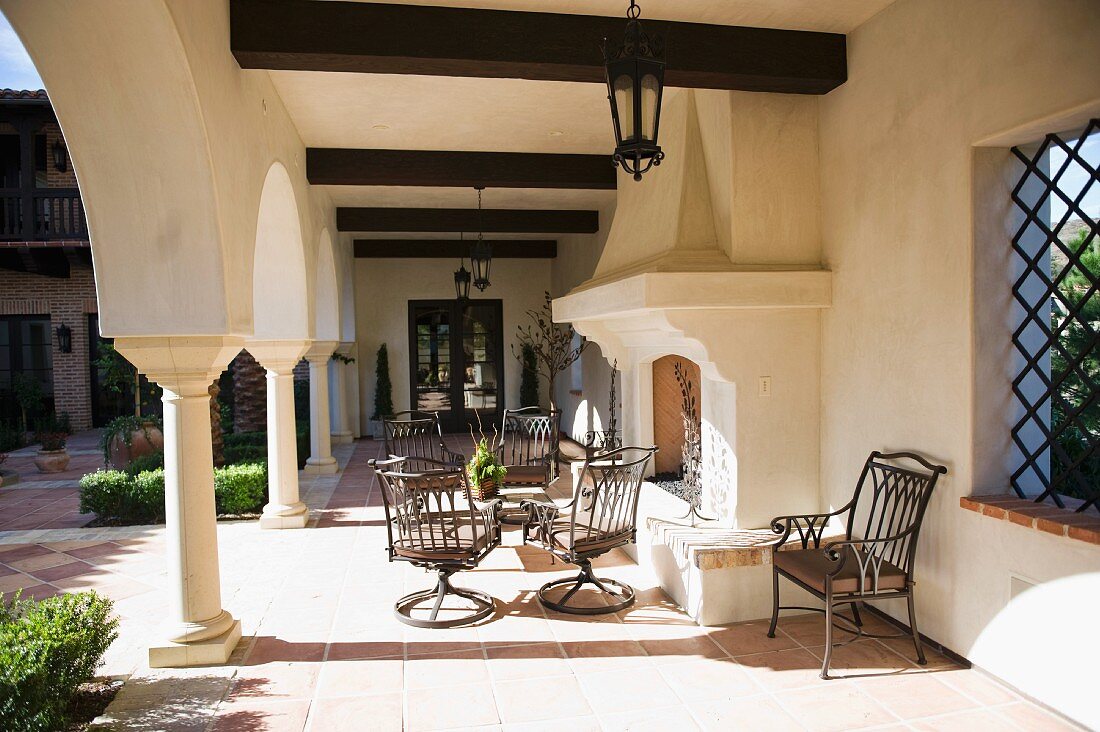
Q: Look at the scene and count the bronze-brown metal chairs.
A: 5